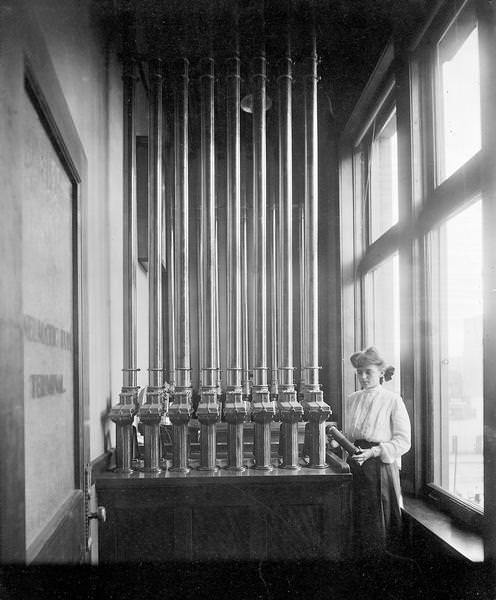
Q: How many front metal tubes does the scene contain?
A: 8